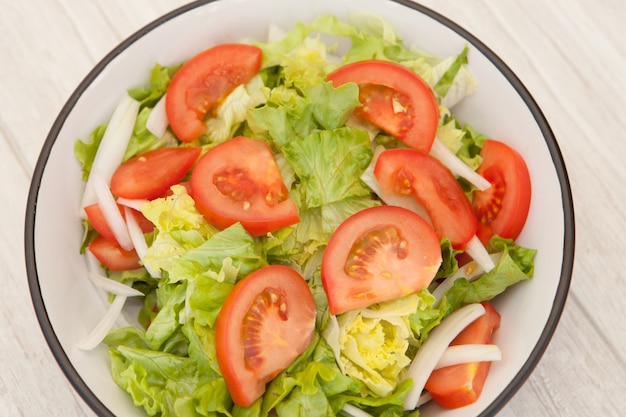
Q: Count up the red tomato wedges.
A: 11